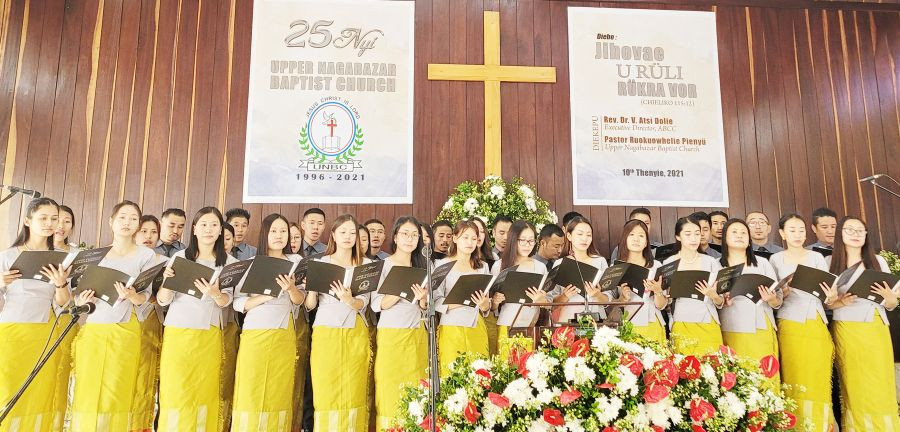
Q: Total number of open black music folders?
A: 14